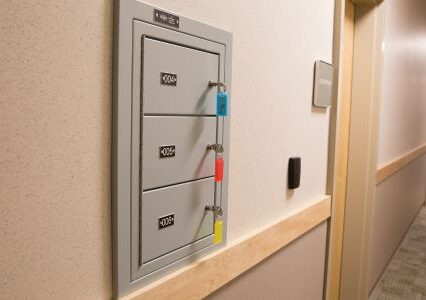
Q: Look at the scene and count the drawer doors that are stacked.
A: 3